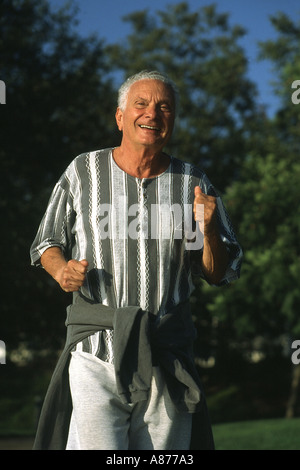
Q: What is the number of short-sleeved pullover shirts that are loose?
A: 1